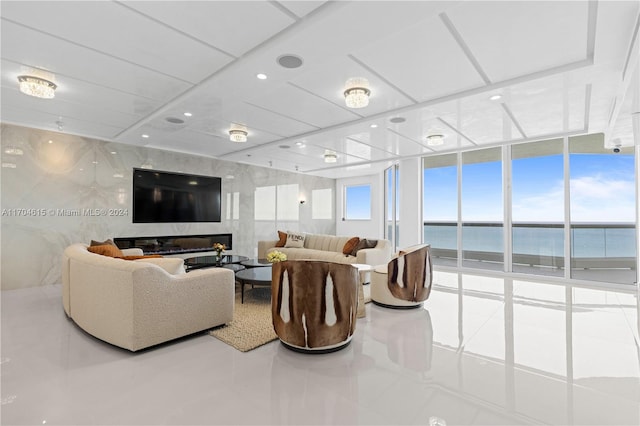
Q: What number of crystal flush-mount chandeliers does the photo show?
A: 5